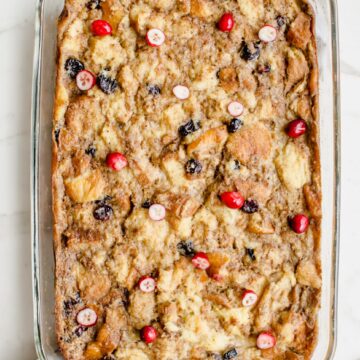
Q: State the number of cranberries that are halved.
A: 11